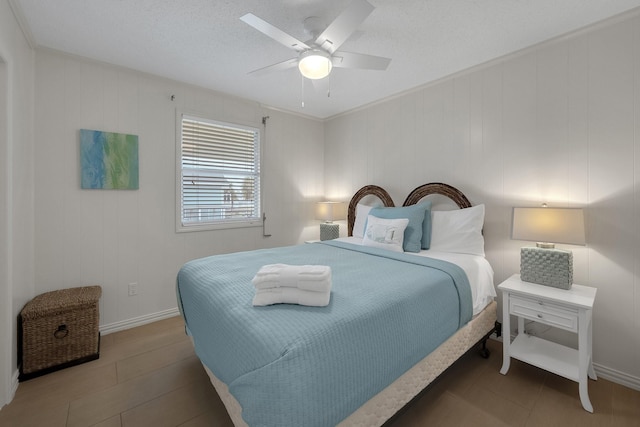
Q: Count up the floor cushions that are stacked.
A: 0